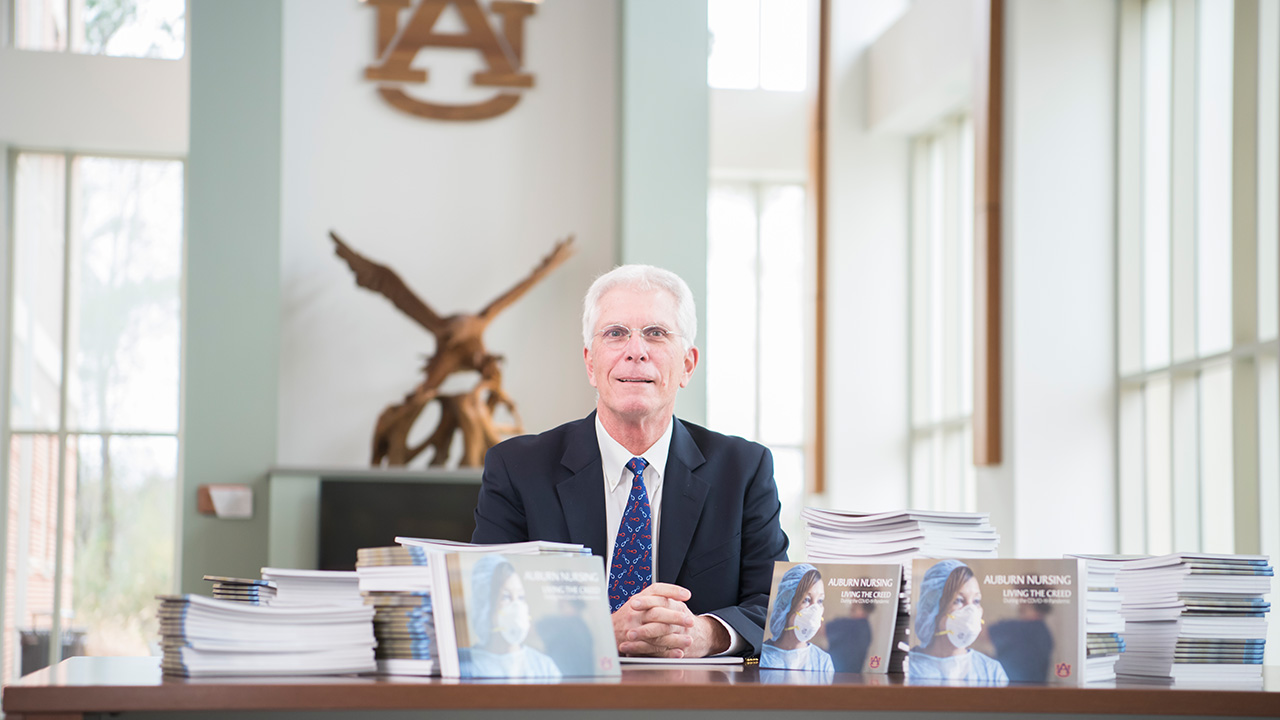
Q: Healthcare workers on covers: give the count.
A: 3